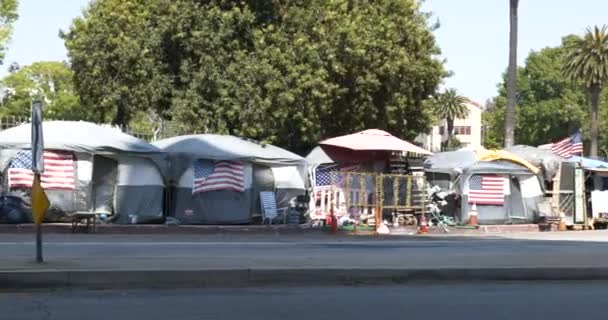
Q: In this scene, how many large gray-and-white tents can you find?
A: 3